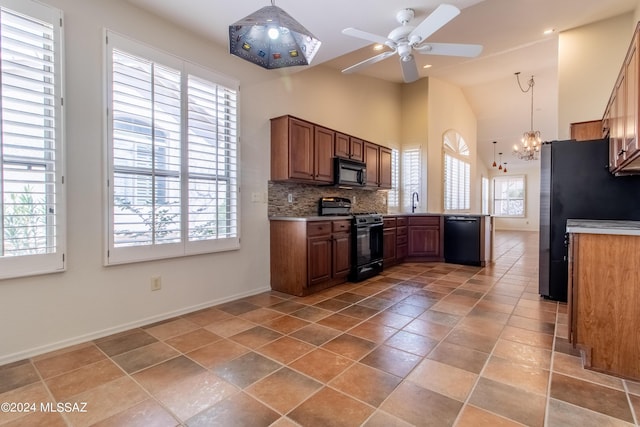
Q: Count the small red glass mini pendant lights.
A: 3